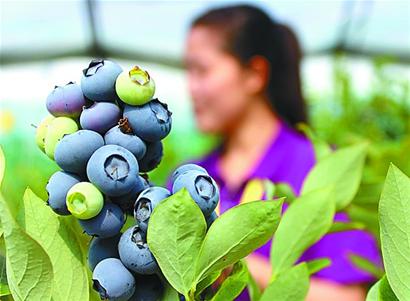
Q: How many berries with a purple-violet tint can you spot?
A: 2